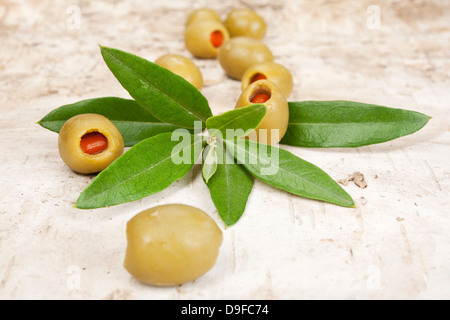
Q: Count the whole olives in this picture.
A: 9